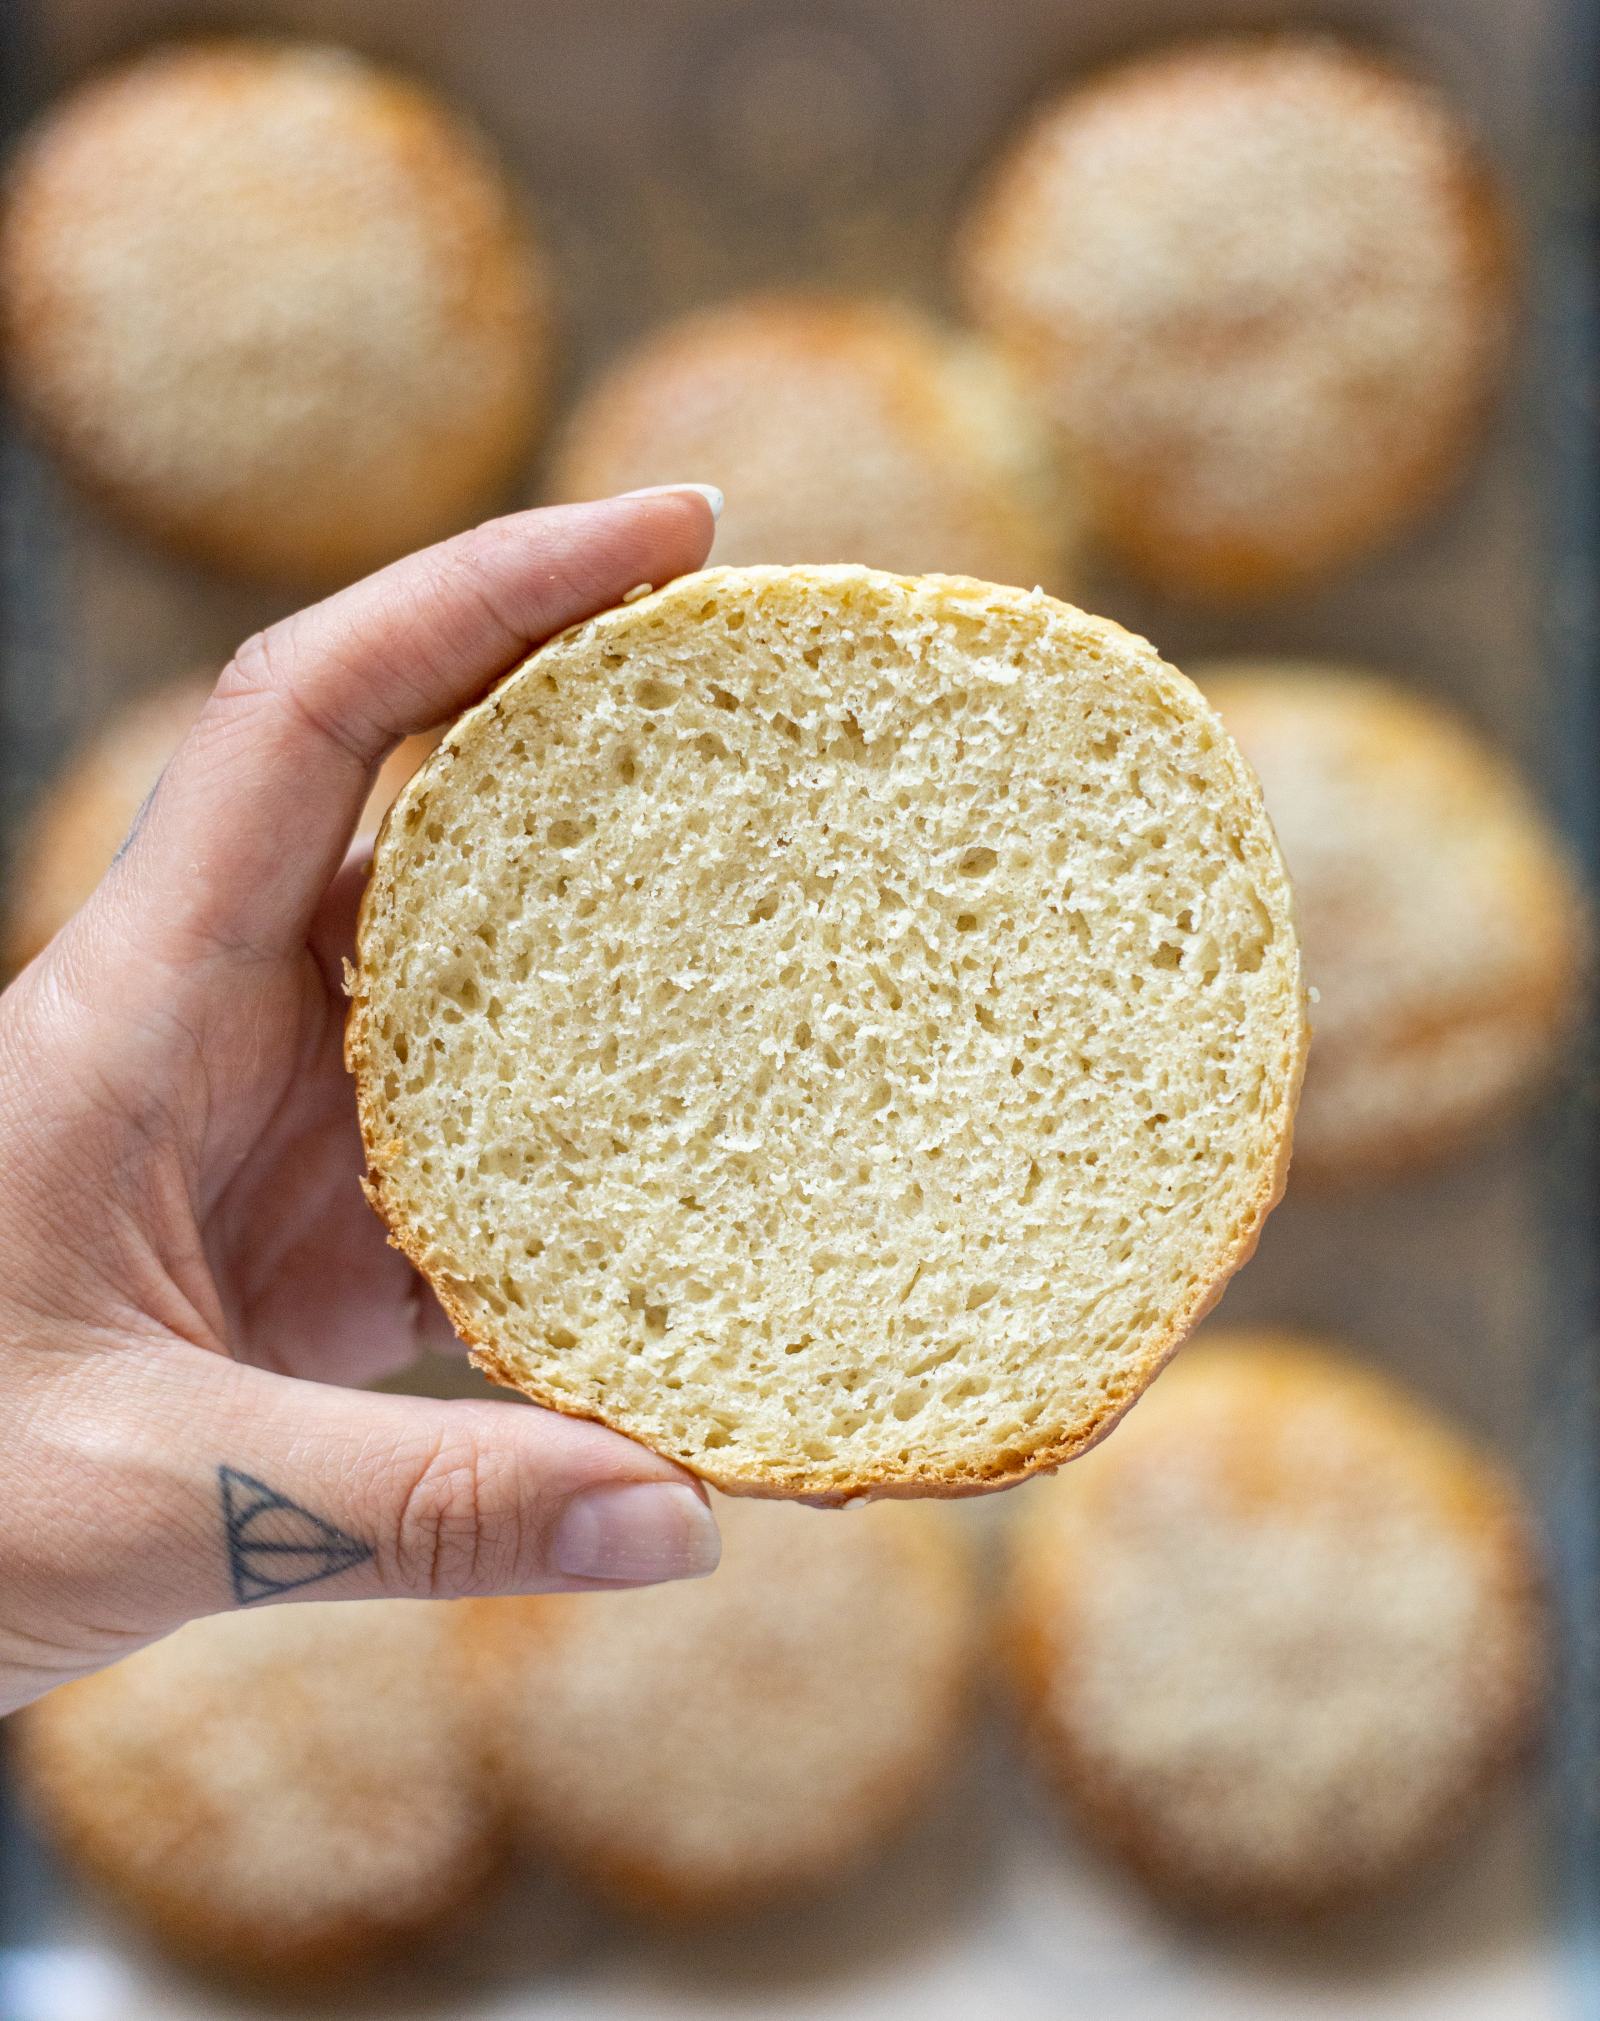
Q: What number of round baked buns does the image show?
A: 9